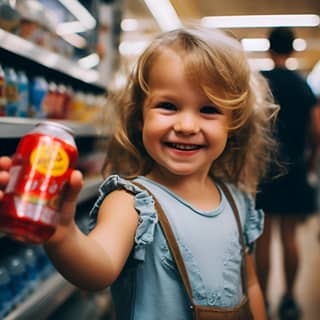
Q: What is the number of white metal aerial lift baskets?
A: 0